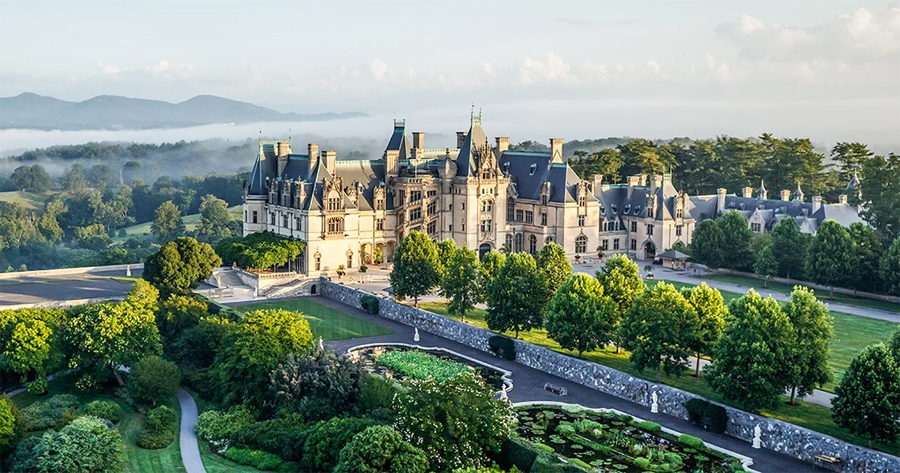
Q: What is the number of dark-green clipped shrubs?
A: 3